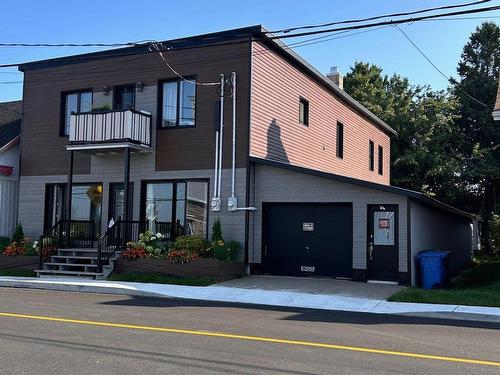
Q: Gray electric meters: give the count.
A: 2